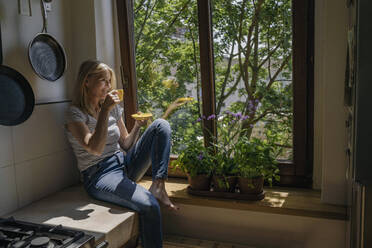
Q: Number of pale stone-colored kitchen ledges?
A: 1